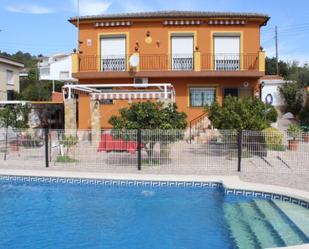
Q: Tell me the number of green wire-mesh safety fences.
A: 0